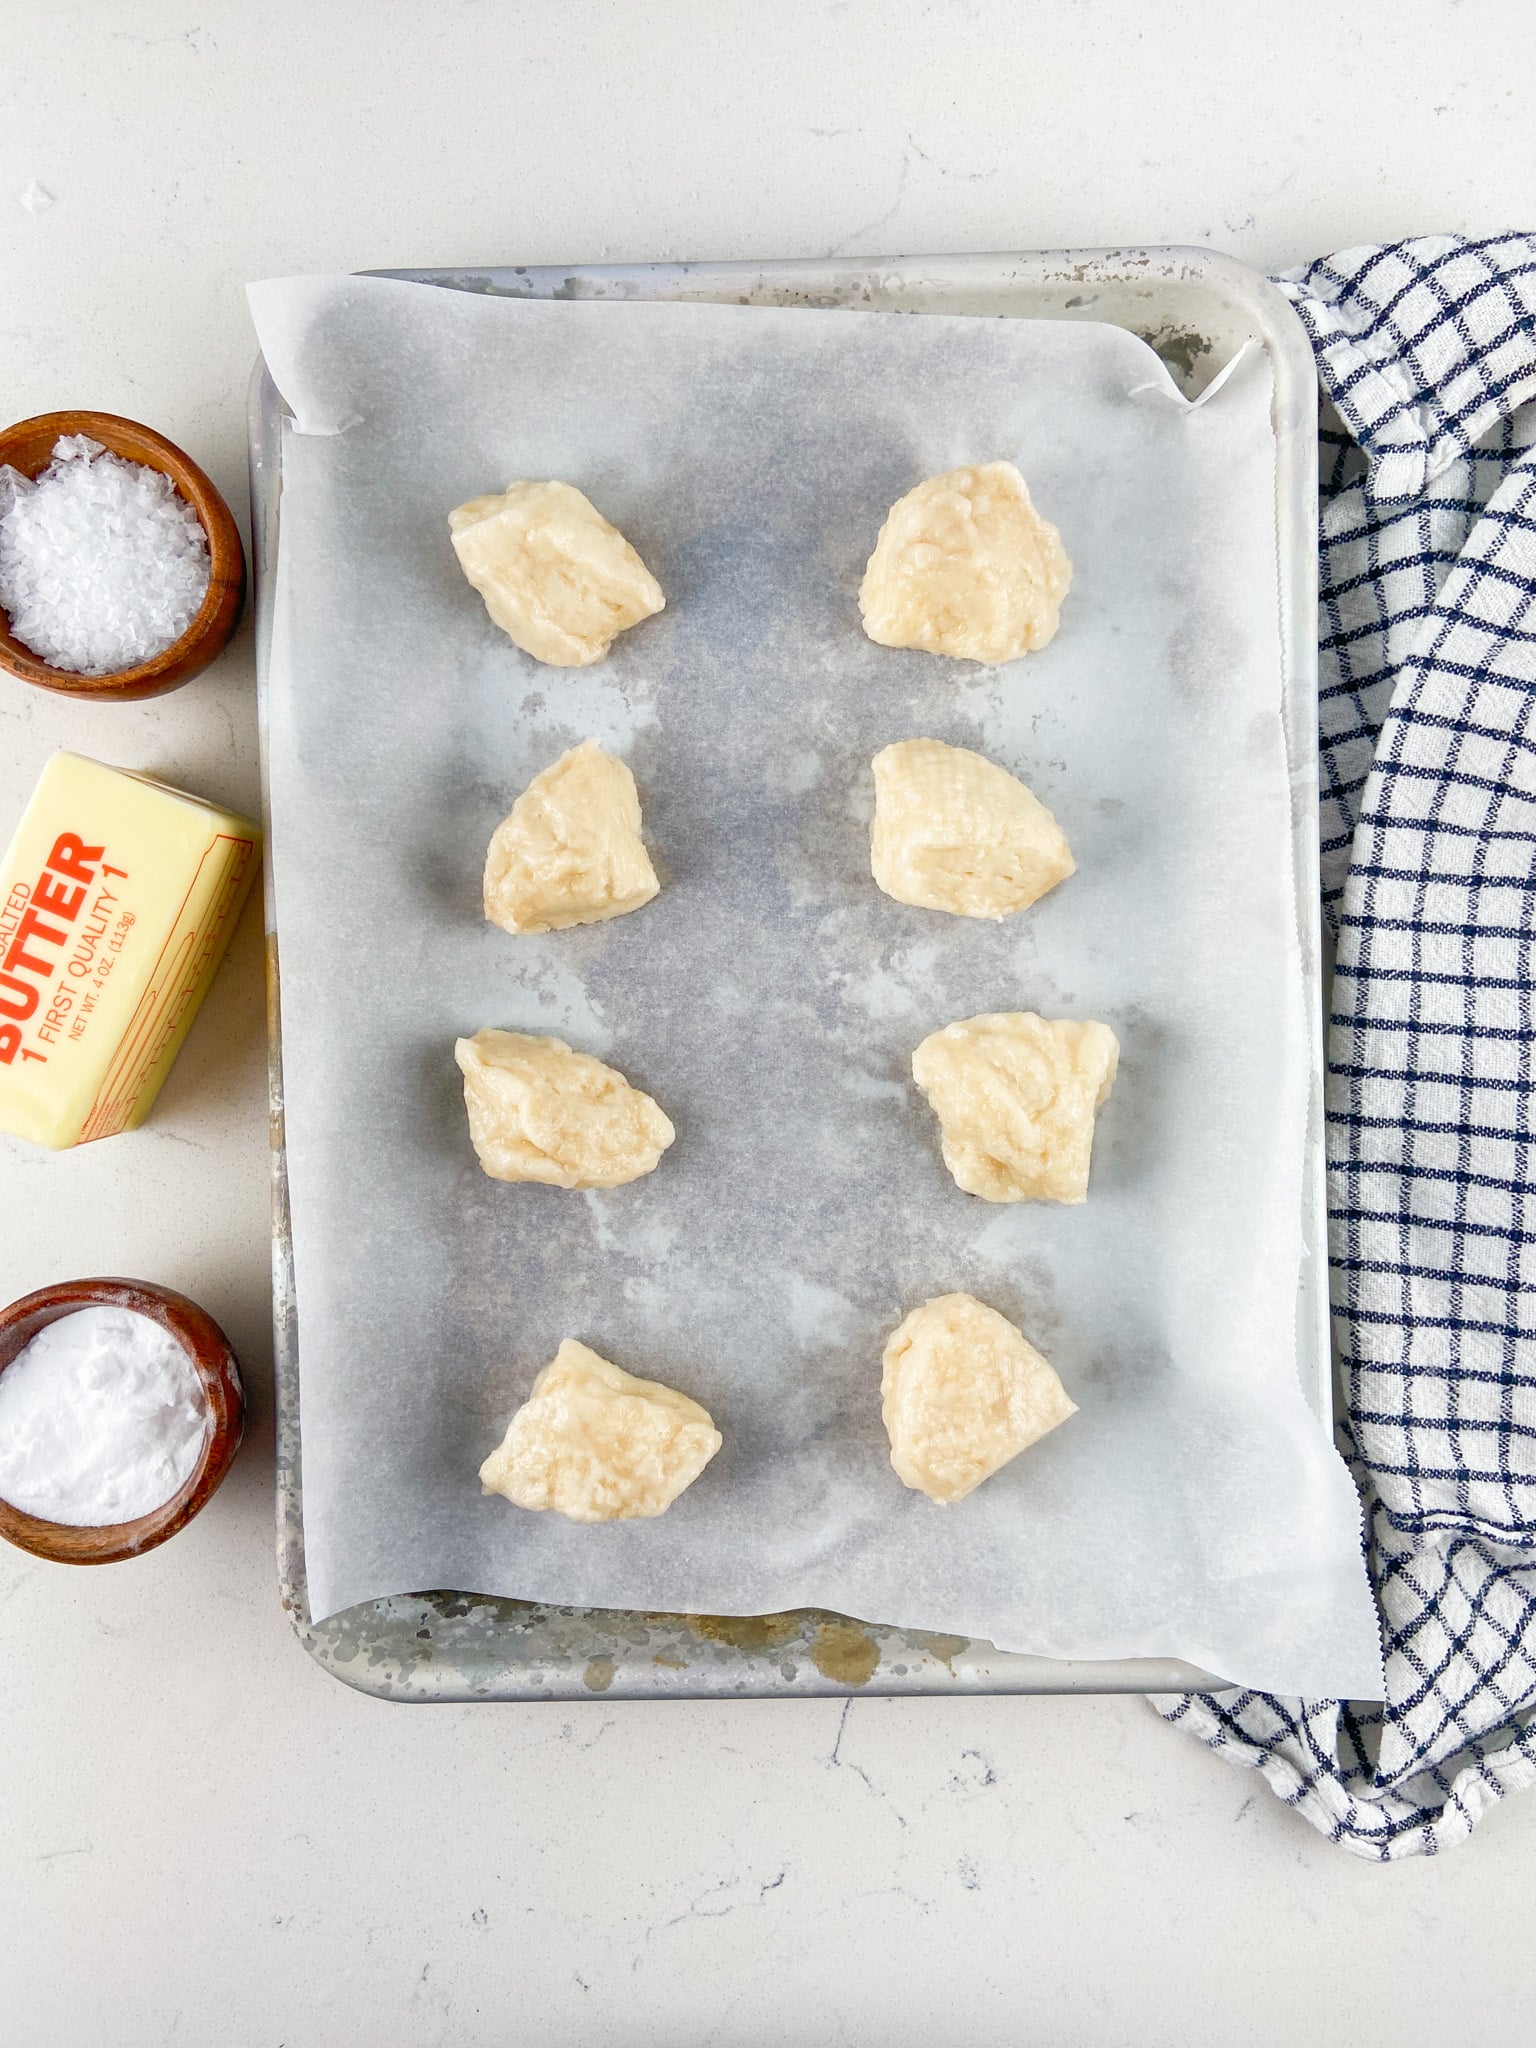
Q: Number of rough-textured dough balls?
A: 8